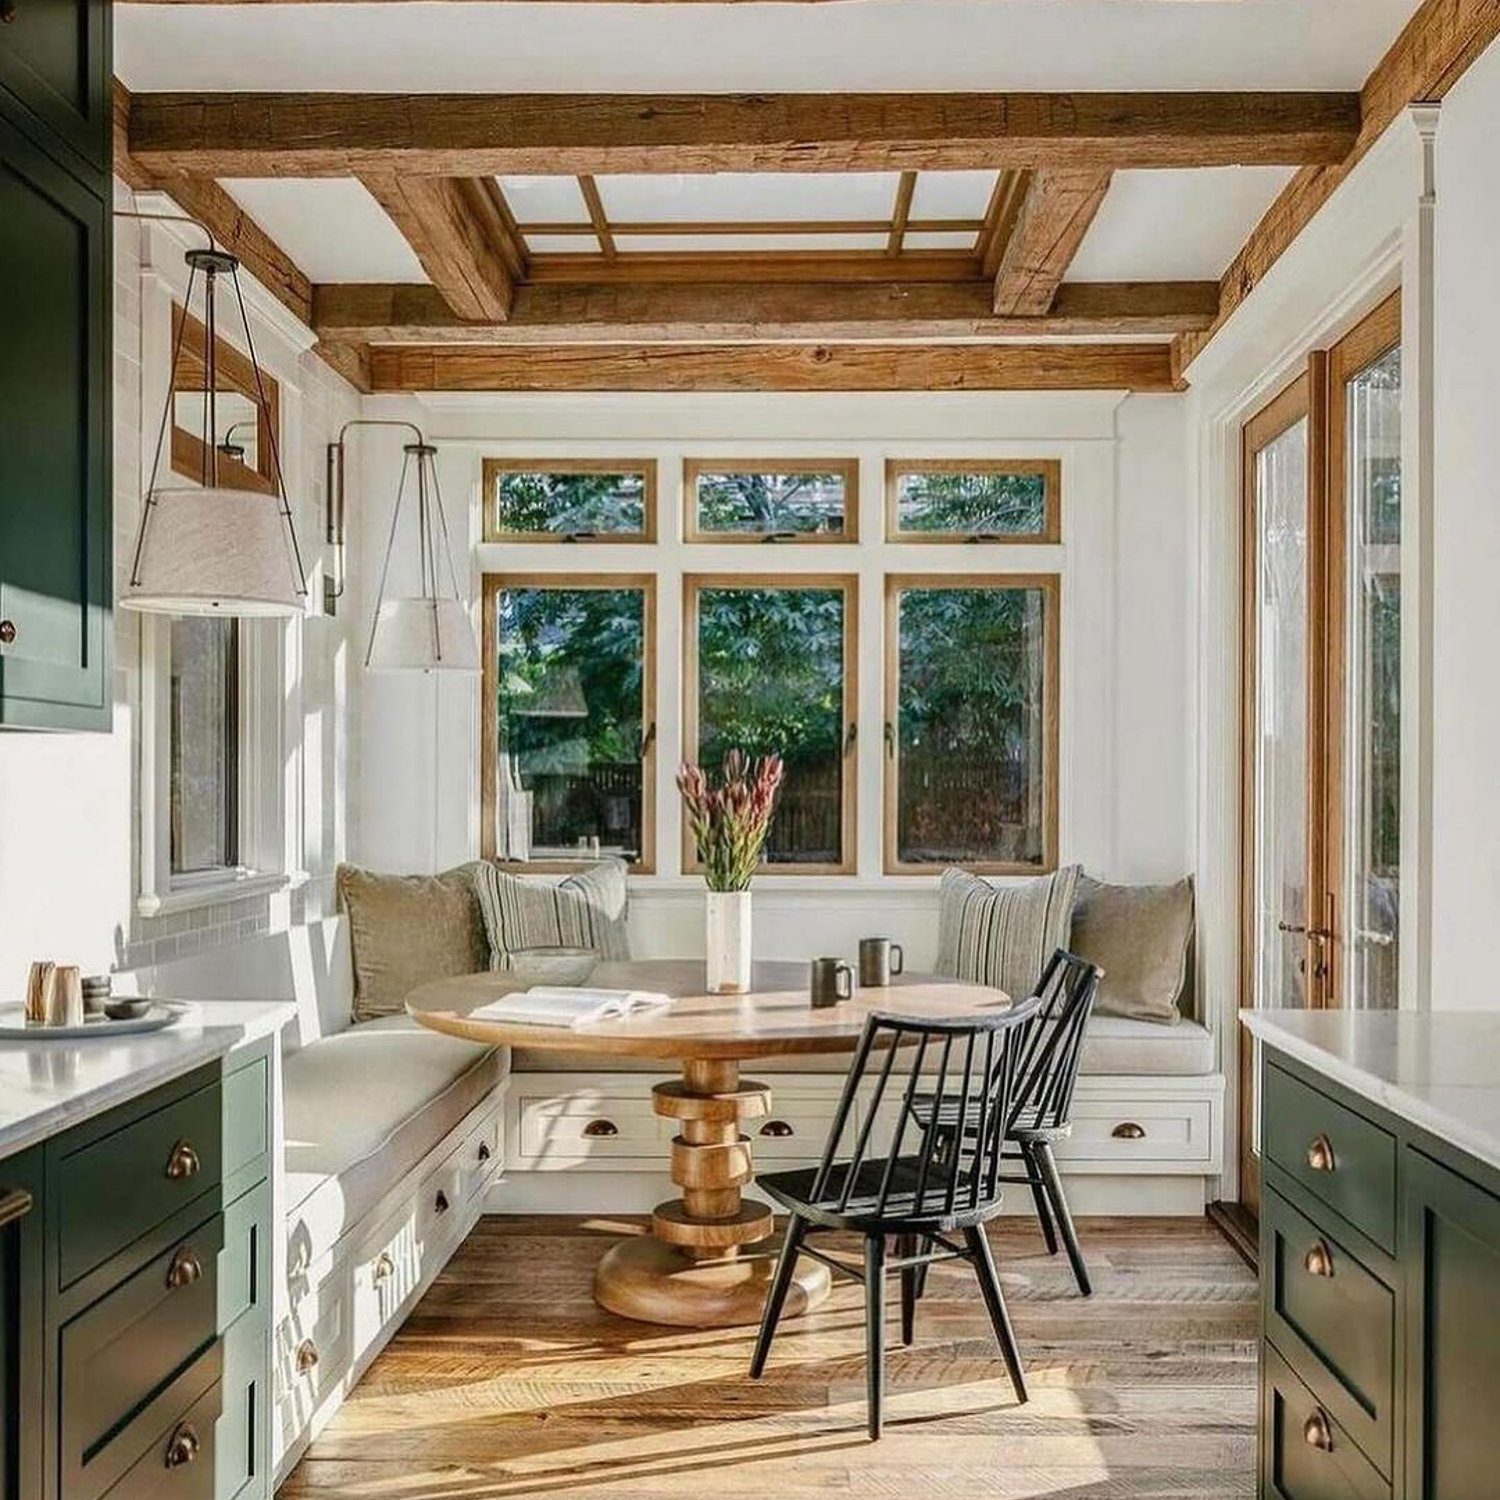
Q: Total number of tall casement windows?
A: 3